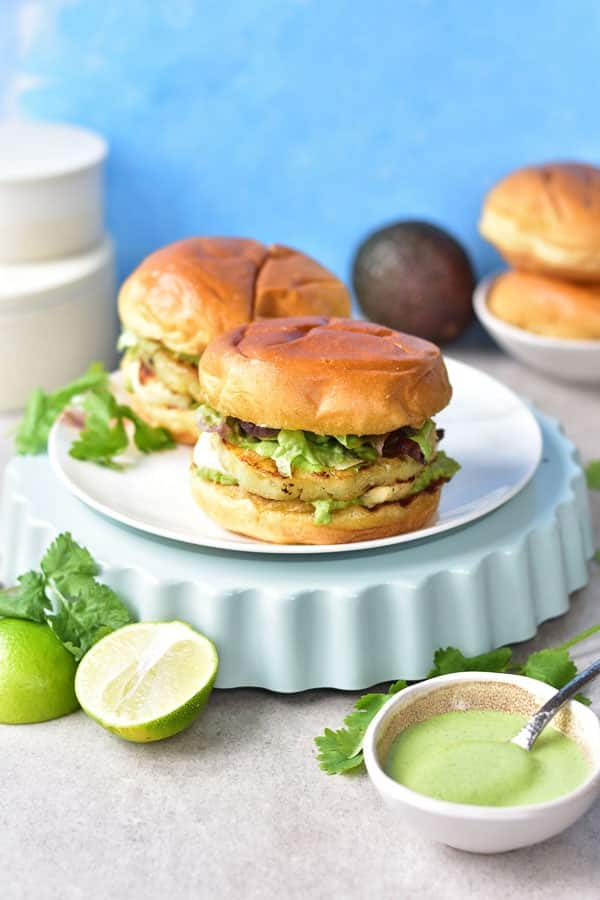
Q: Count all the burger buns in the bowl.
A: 2